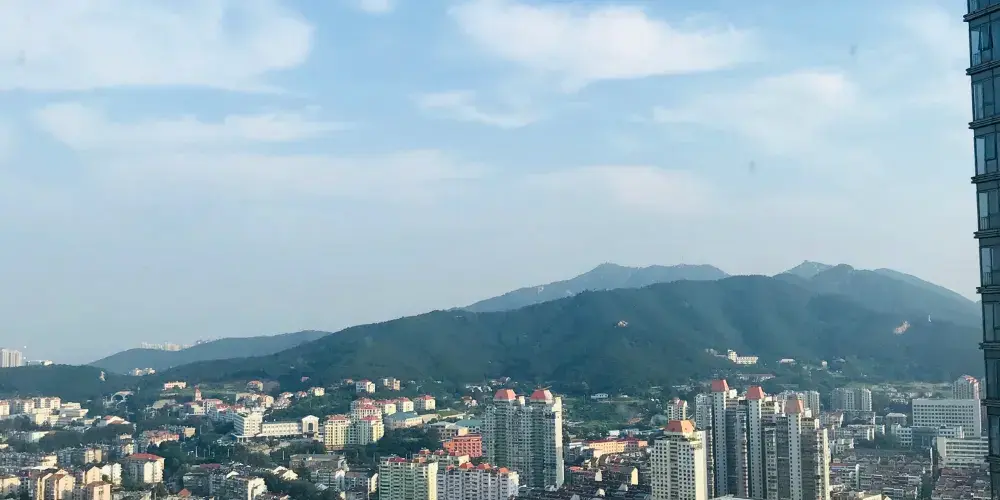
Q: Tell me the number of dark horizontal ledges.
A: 9